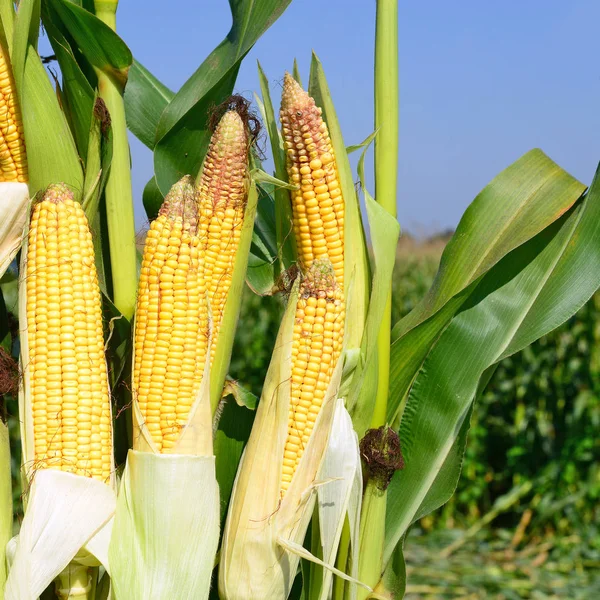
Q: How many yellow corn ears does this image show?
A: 6